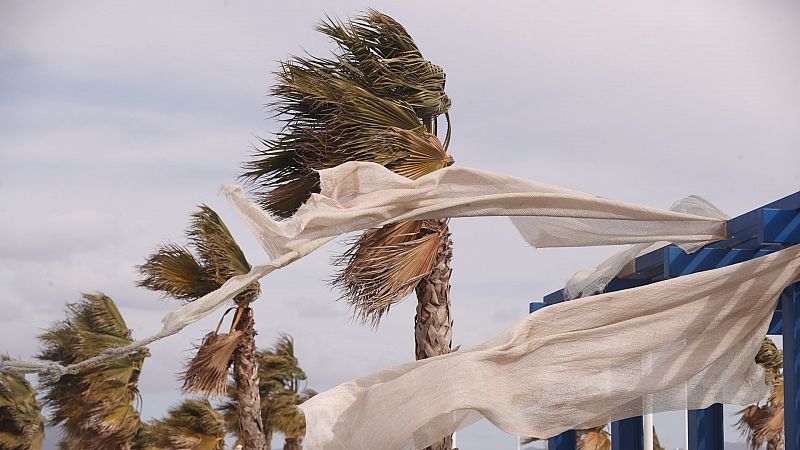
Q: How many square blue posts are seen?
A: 4